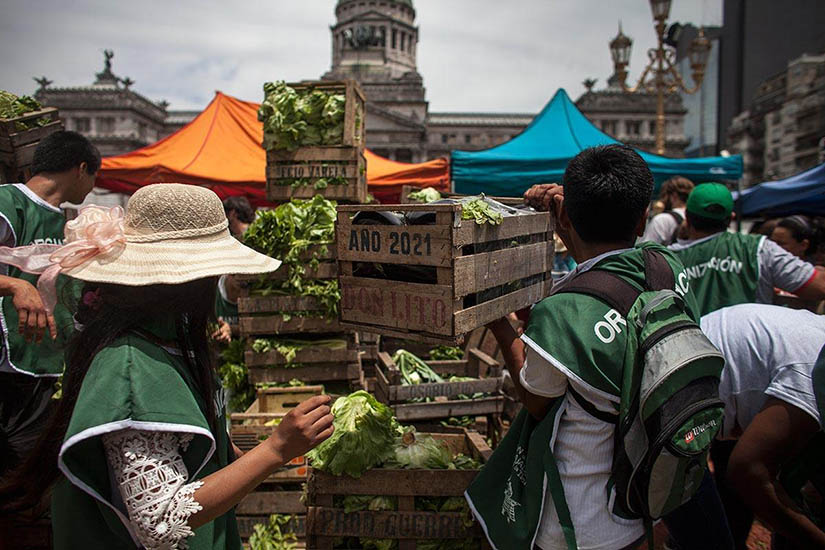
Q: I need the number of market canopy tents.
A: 3